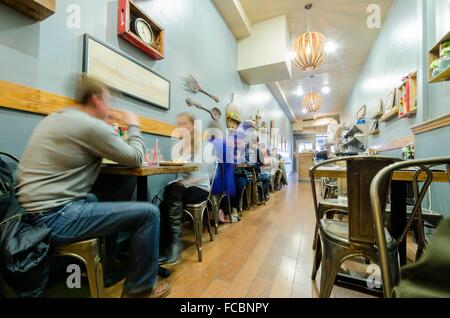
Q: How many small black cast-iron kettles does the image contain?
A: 0